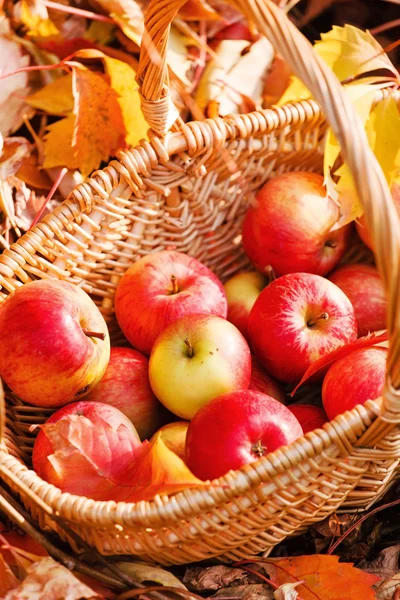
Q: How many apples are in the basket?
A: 15